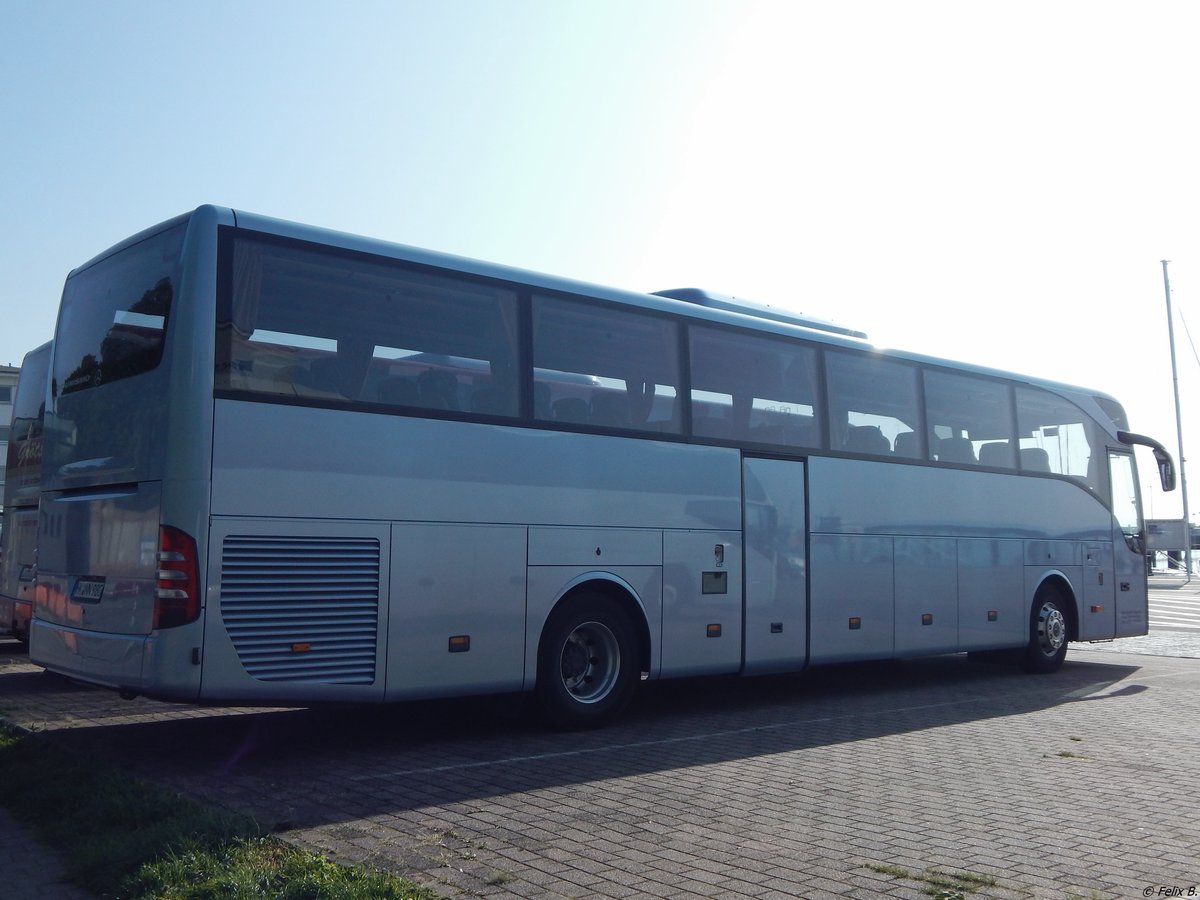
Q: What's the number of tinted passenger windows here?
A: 6